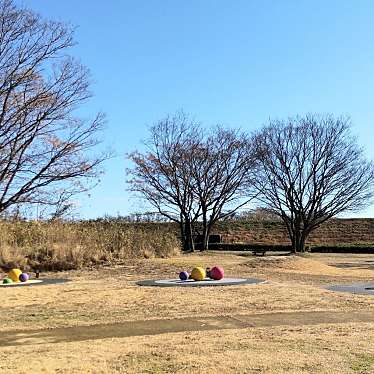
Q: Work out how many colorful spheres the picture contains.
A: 6